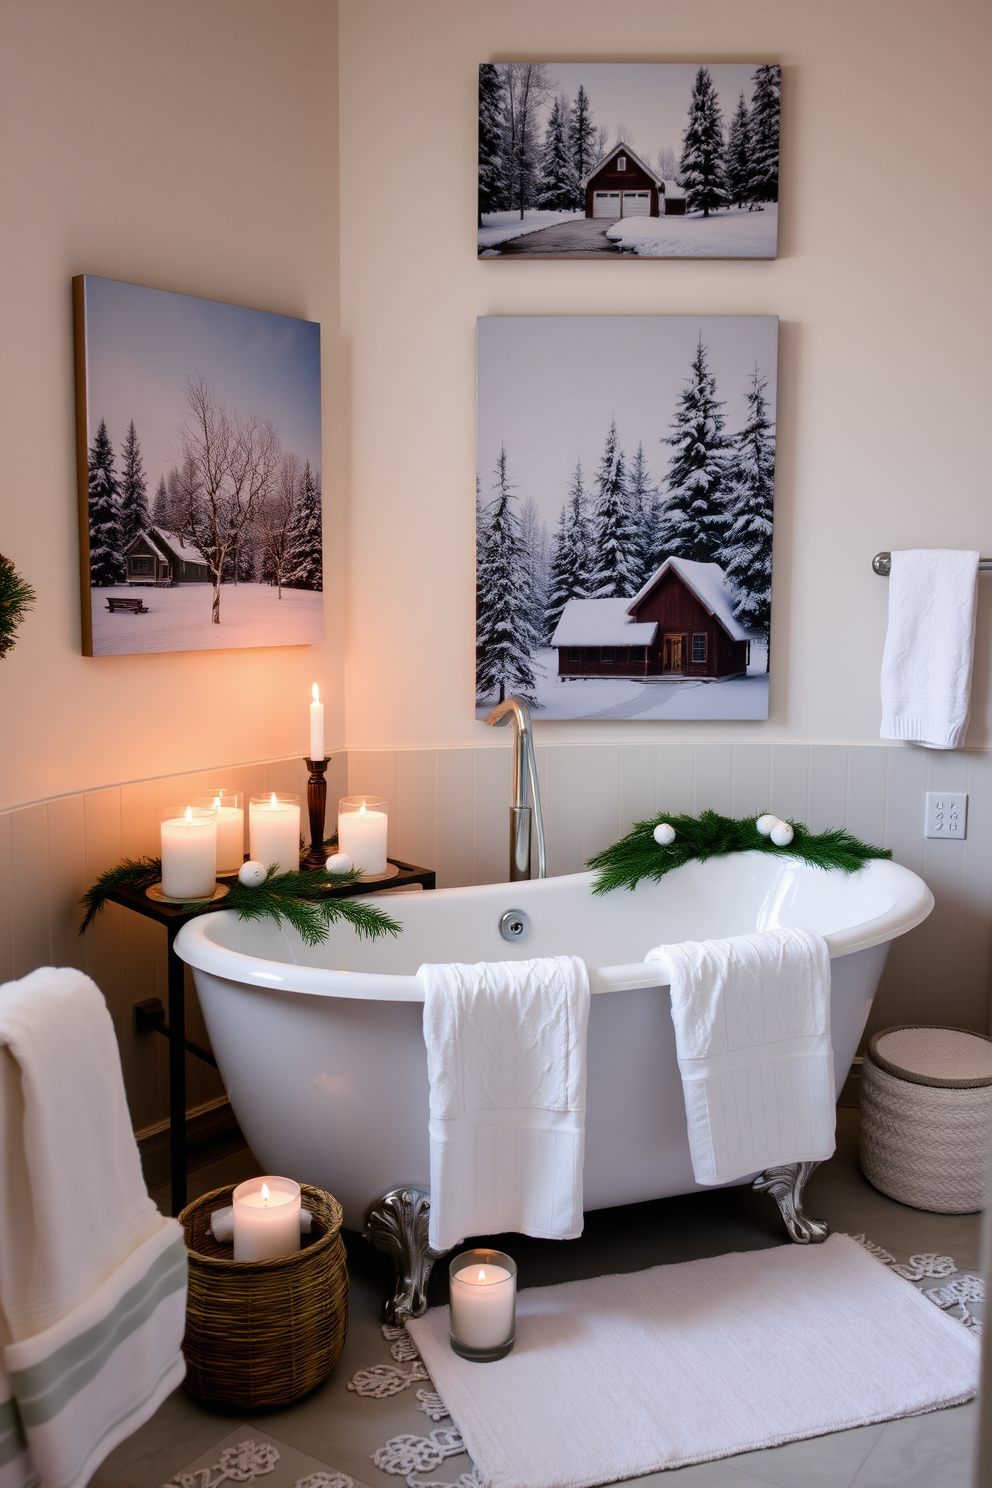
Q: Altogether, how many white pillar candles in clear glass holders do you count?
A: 6